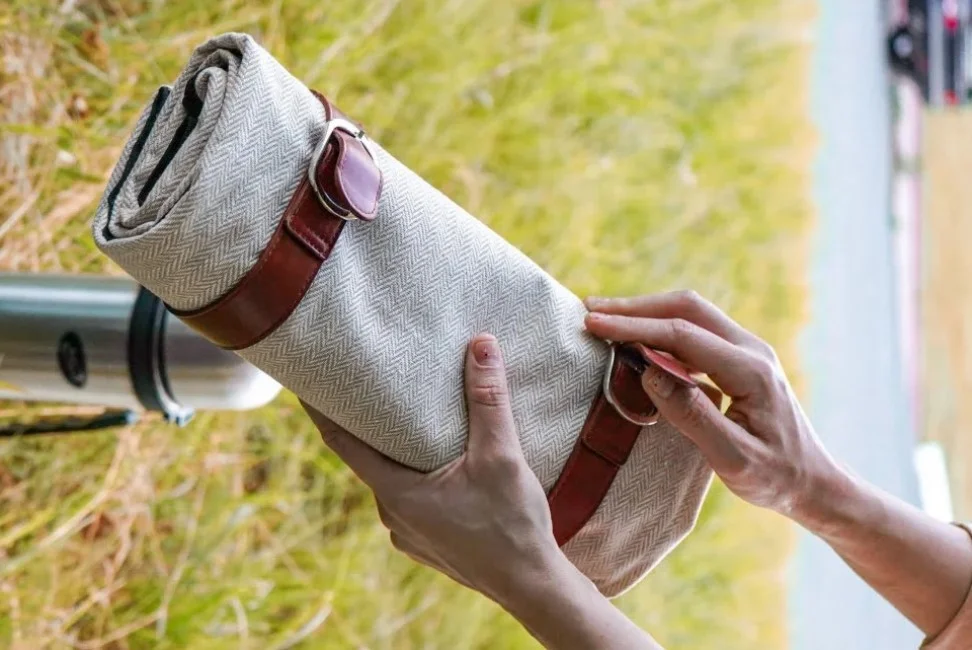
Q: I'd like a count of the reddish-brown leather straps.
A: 2